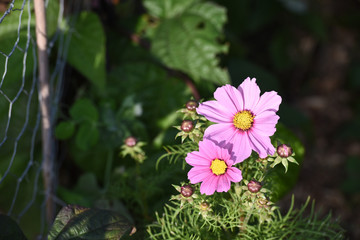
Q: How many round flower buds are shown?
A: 6